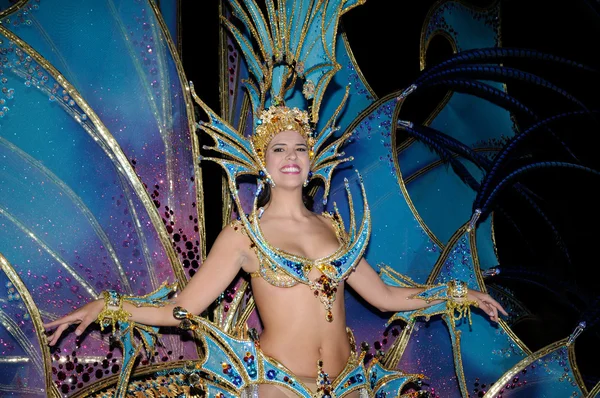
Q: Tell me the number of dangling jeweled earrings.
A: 2